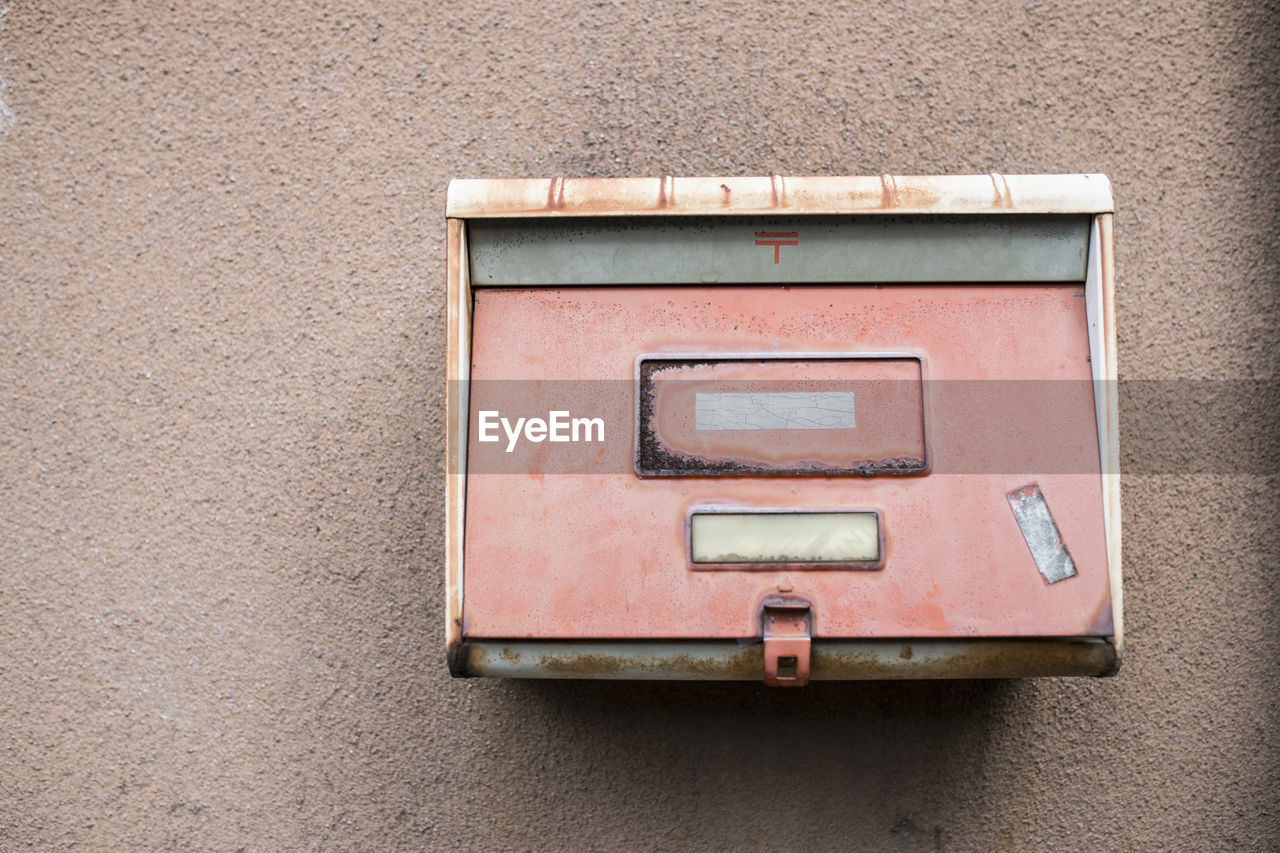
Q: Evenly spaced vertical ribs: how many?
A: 5